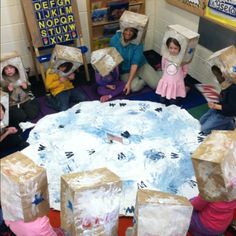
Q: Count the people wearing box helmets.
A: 11